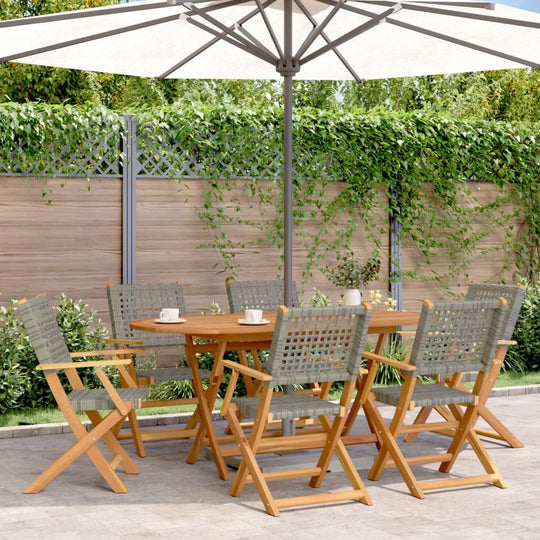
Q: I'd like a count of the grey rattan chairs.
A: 6